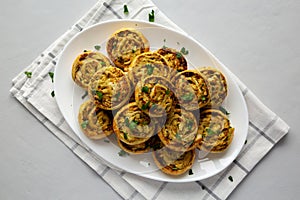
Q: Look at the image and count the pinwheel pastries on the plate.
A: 14